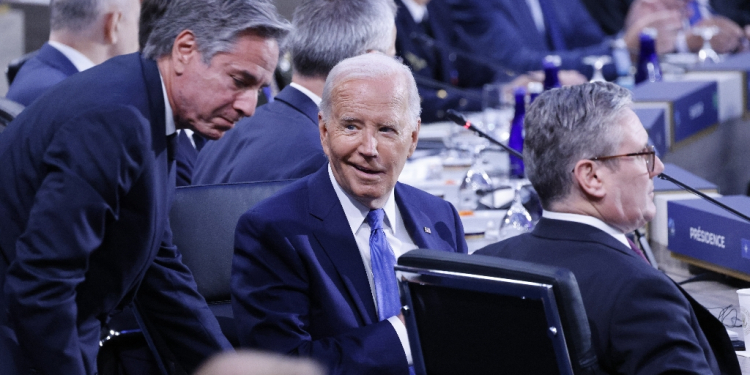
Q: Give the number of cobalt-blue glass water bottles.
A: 4